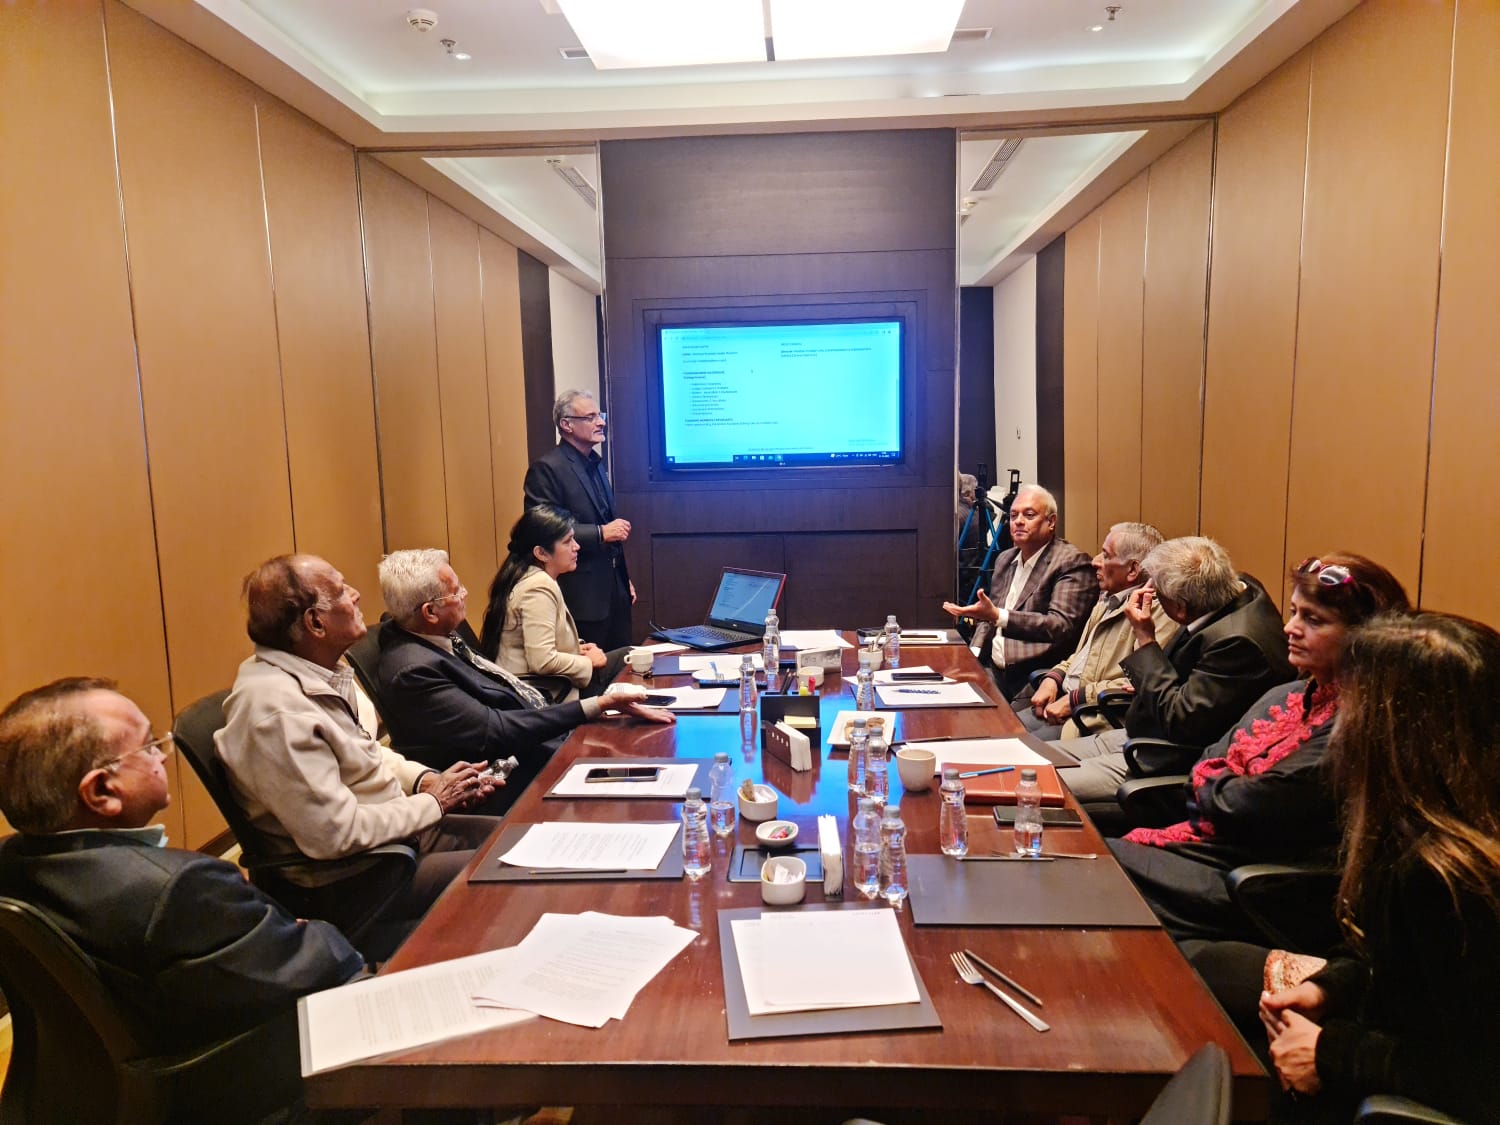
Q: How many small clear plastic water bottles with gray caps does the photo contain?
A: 14